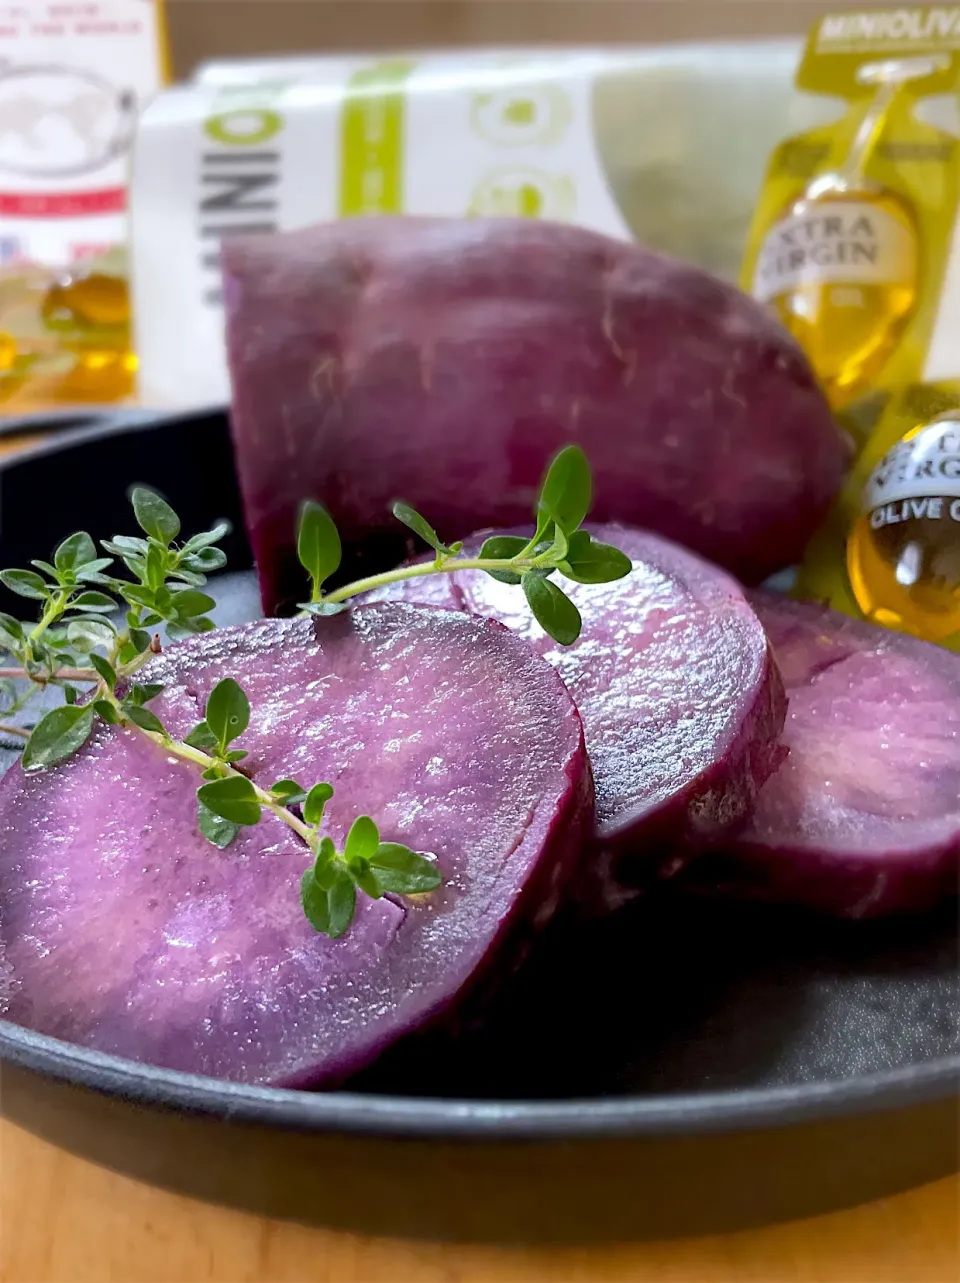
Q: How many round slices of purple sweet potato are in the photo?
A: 3